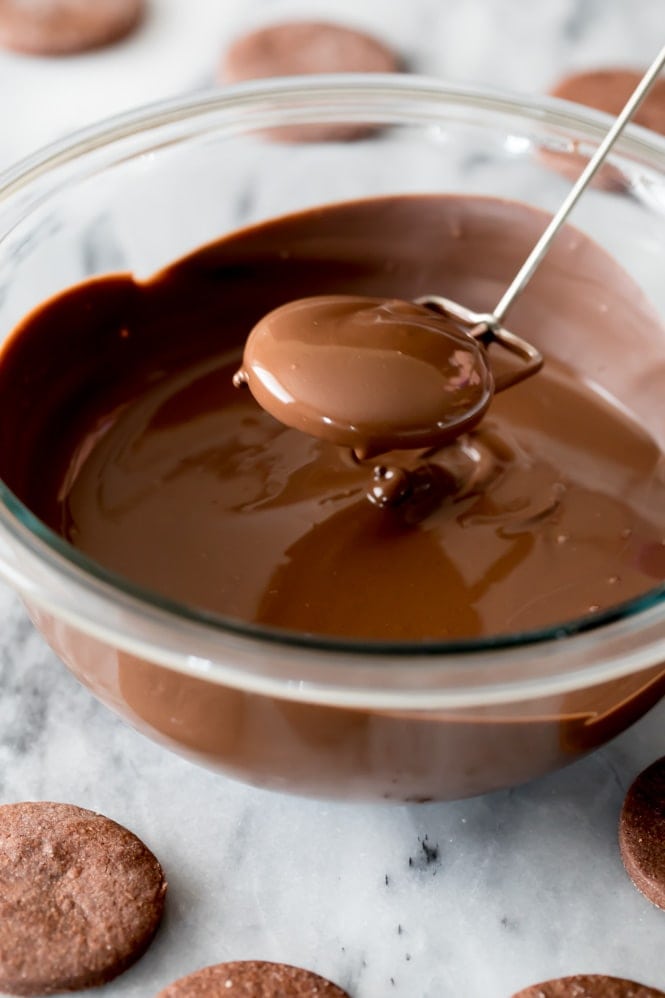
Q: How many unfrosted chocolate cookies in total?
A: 7